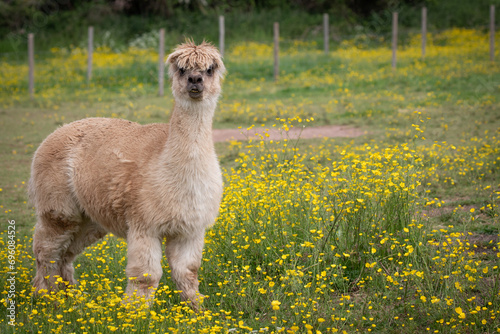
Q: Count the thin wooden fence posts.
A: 9